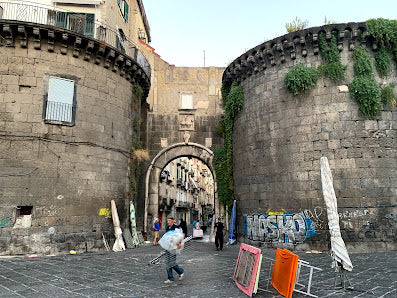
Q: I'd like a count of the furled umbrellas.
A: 4